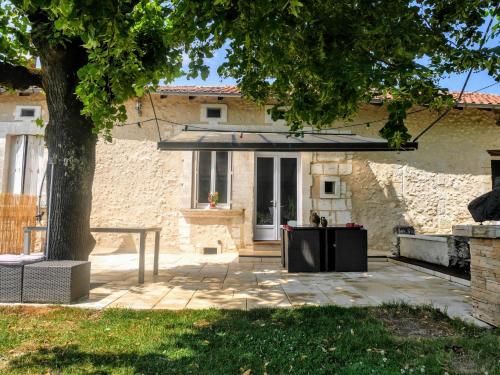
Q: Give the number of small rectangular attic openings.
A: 3